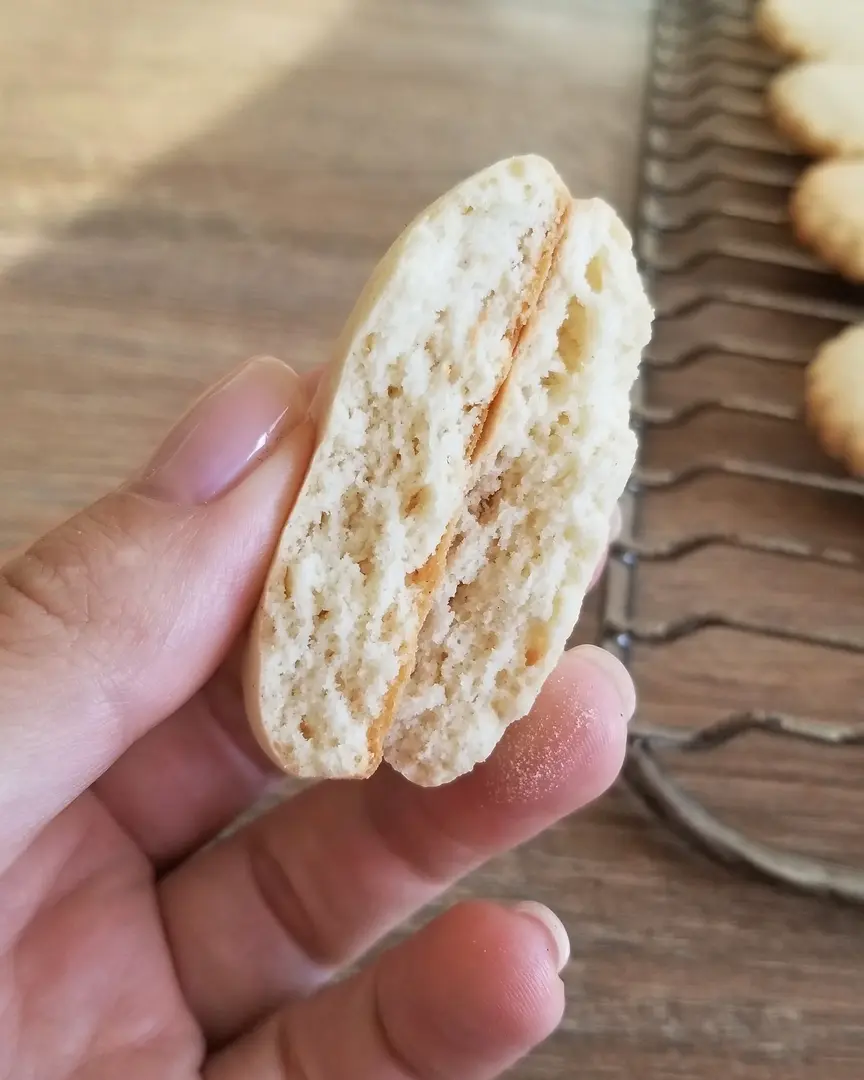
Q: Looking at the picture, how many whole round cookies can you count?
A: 4